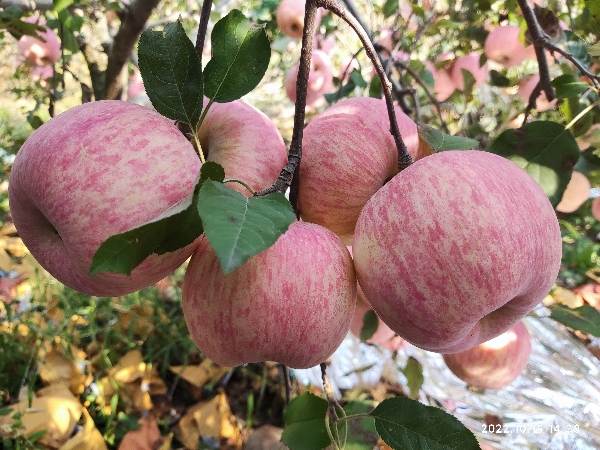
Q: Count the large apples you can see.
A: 5